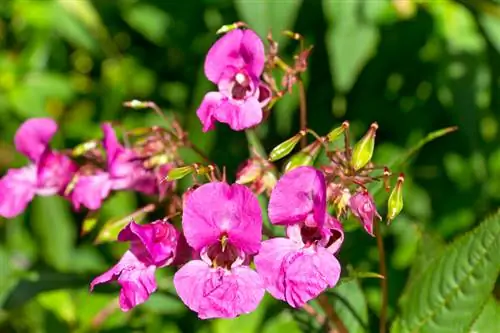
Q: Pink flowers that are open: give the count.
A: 6